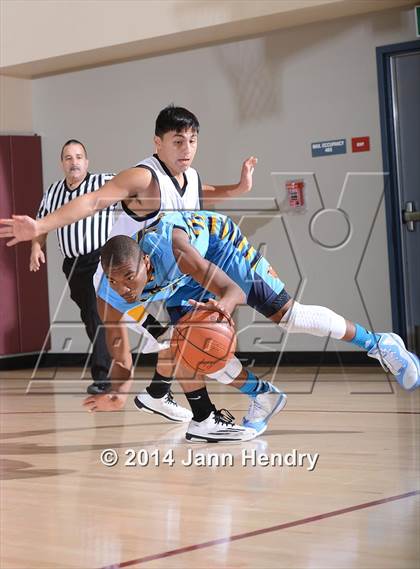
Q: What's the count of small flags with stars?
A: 0